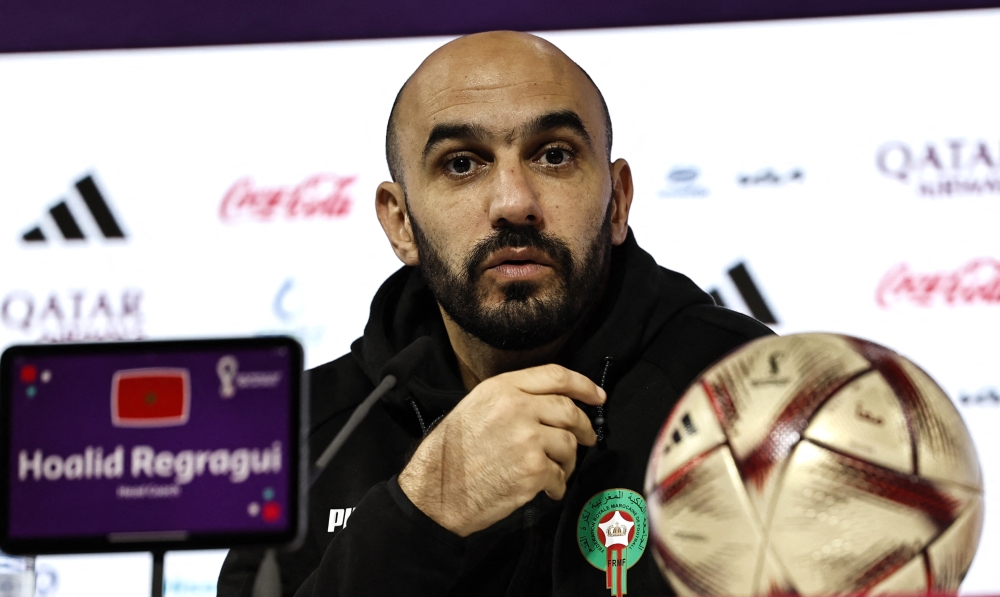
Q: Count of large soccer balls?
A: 1